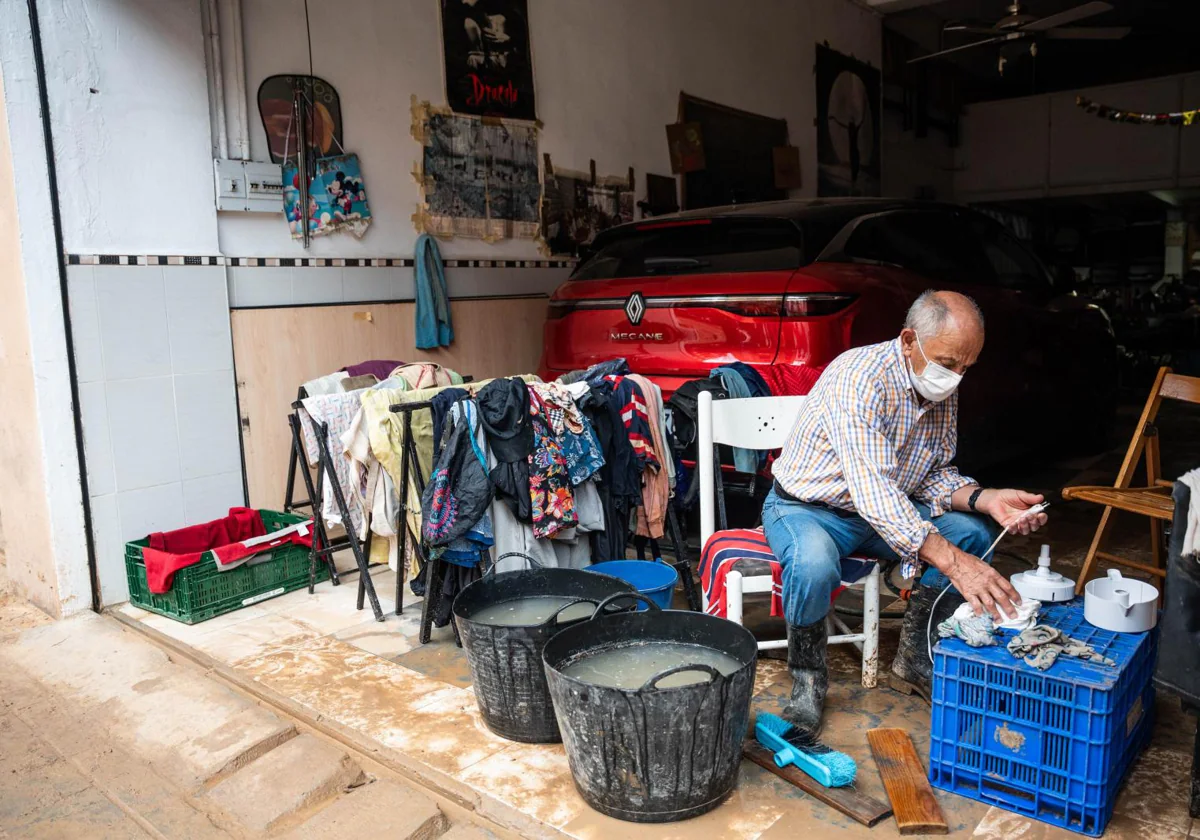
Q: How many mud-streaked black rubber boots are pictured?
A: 2